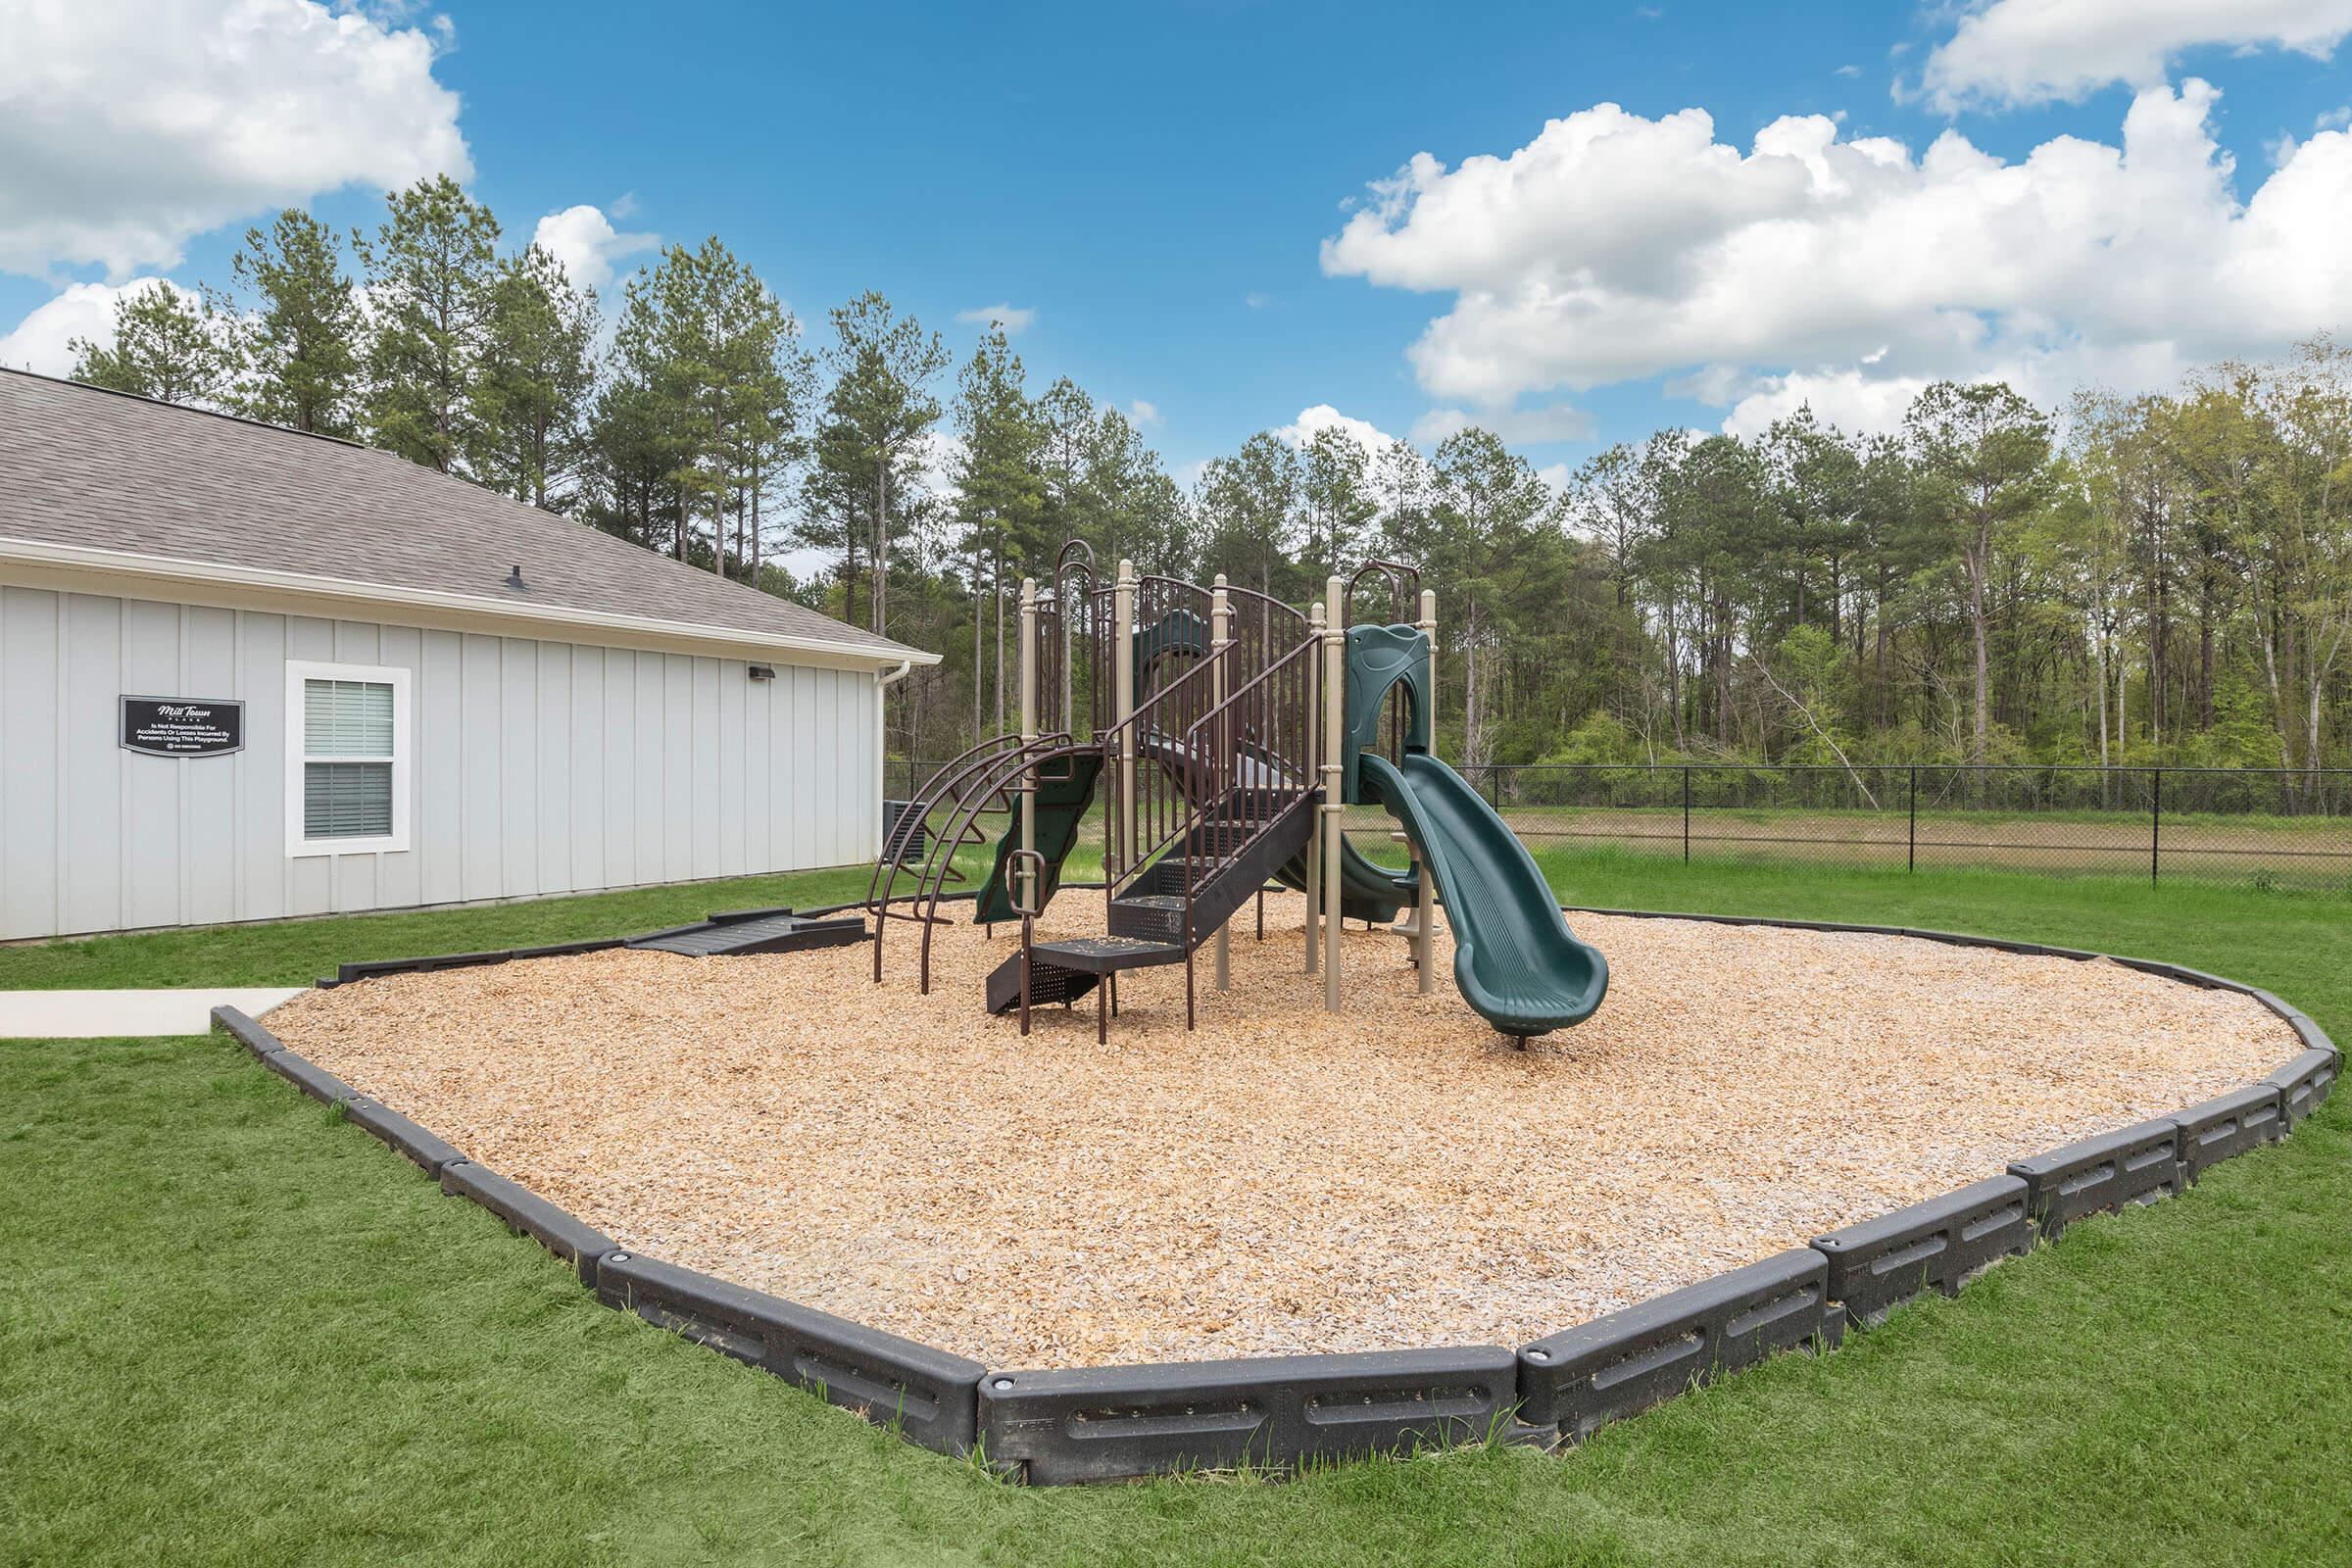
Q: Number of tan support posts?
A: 6